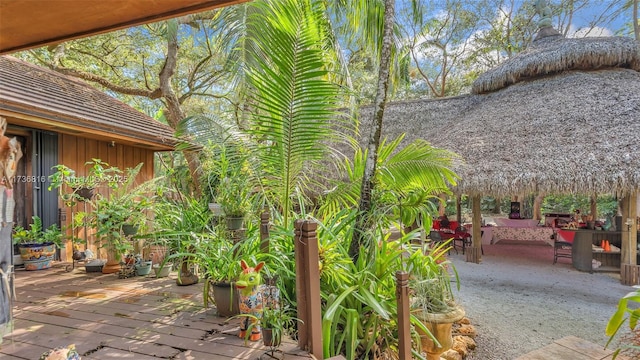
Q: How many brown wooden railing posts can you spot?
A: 3